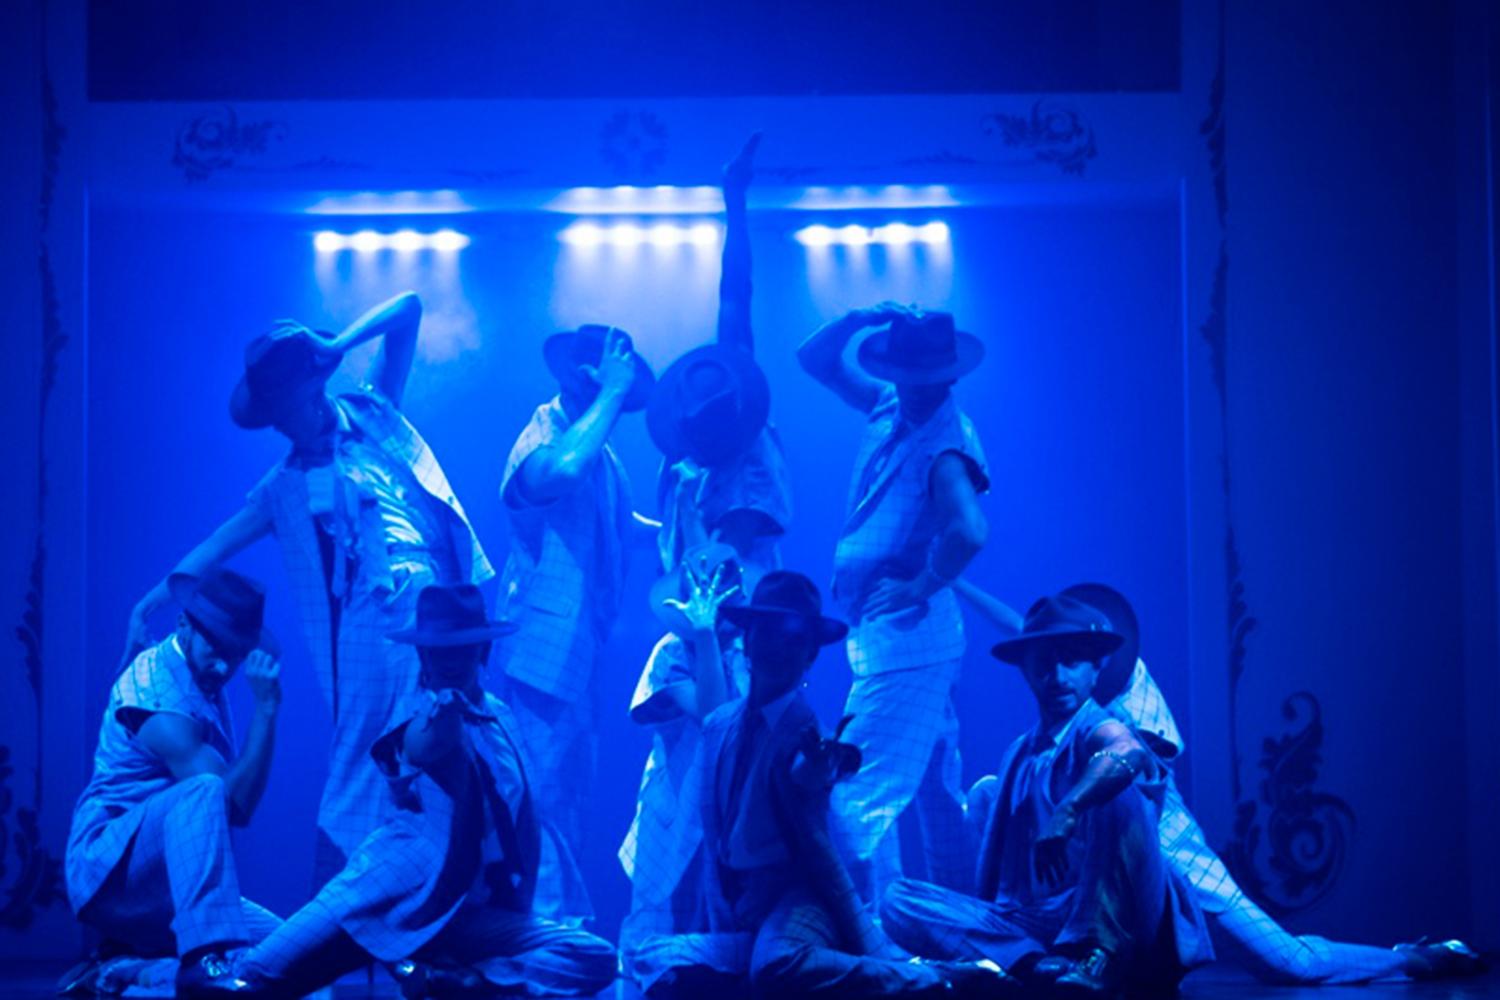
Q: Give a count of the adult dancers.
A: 10